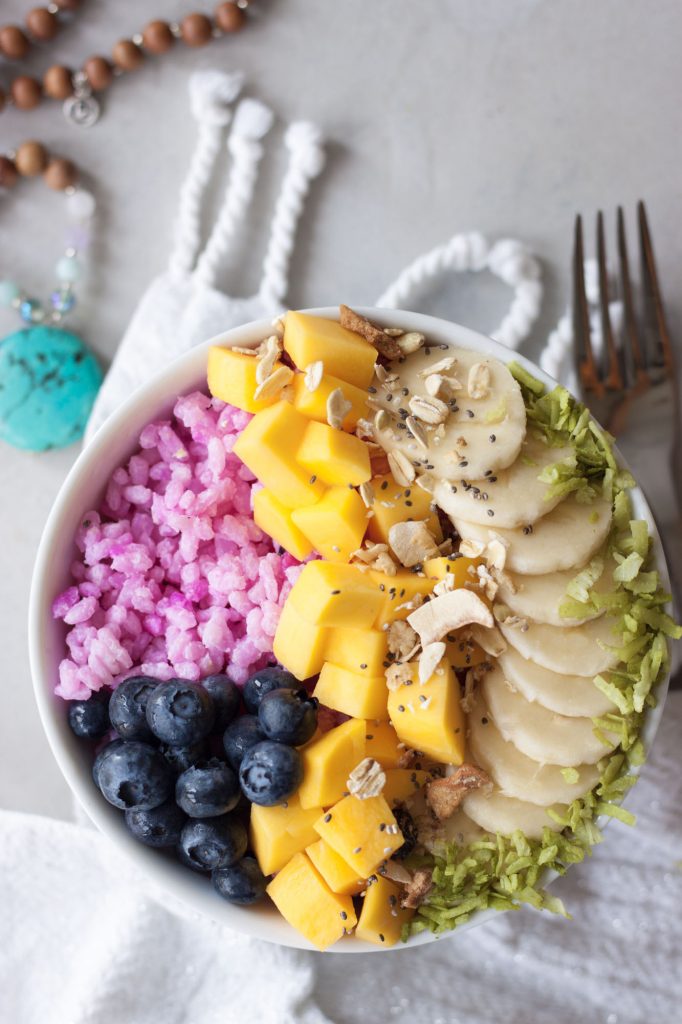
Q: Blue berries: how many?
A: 15